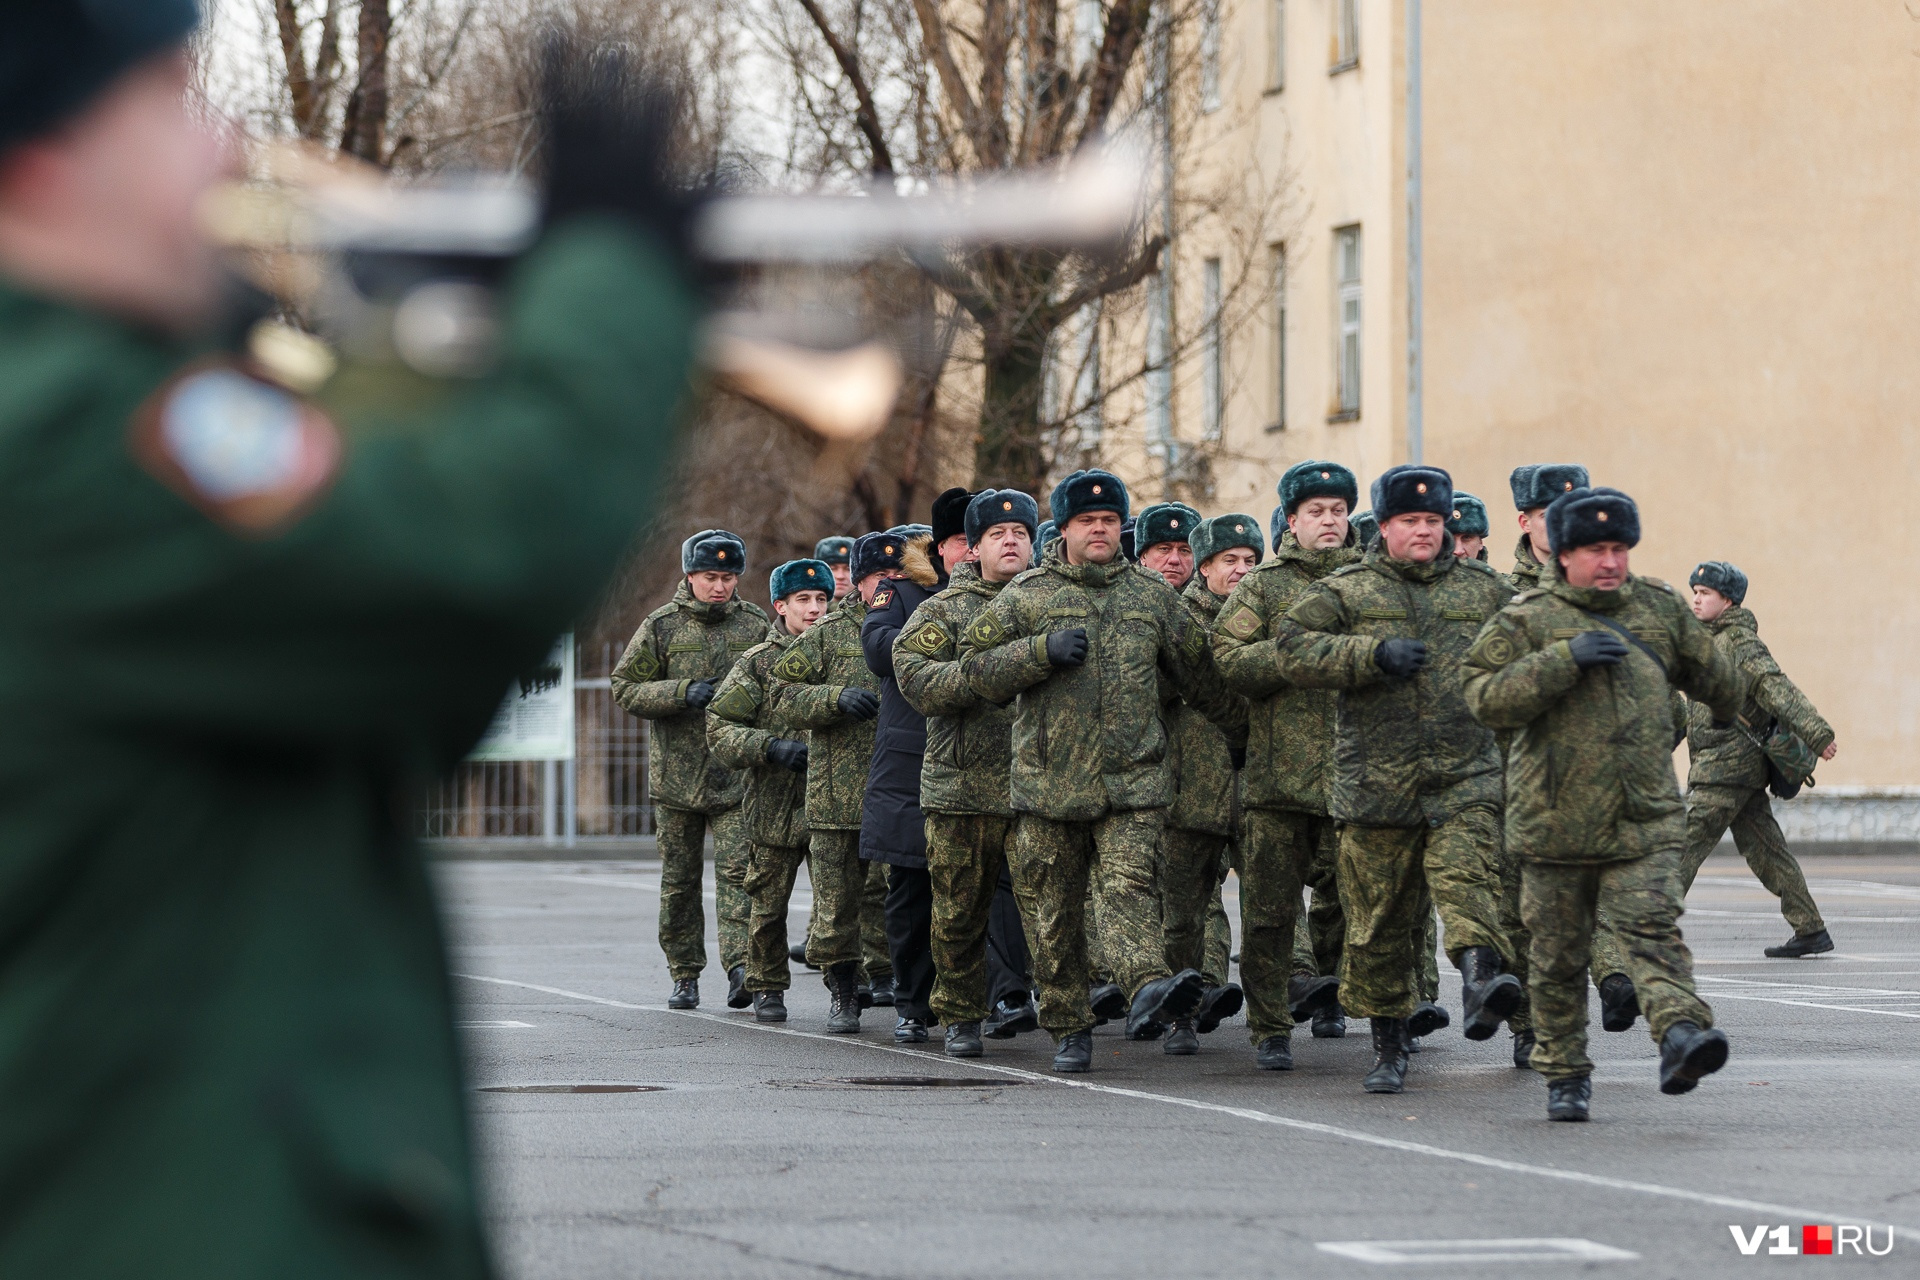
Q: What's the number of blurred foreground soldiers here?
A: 1